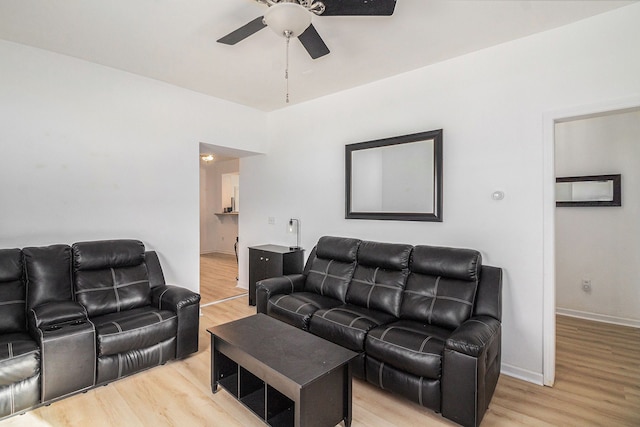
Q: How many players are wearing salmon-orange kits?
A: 0